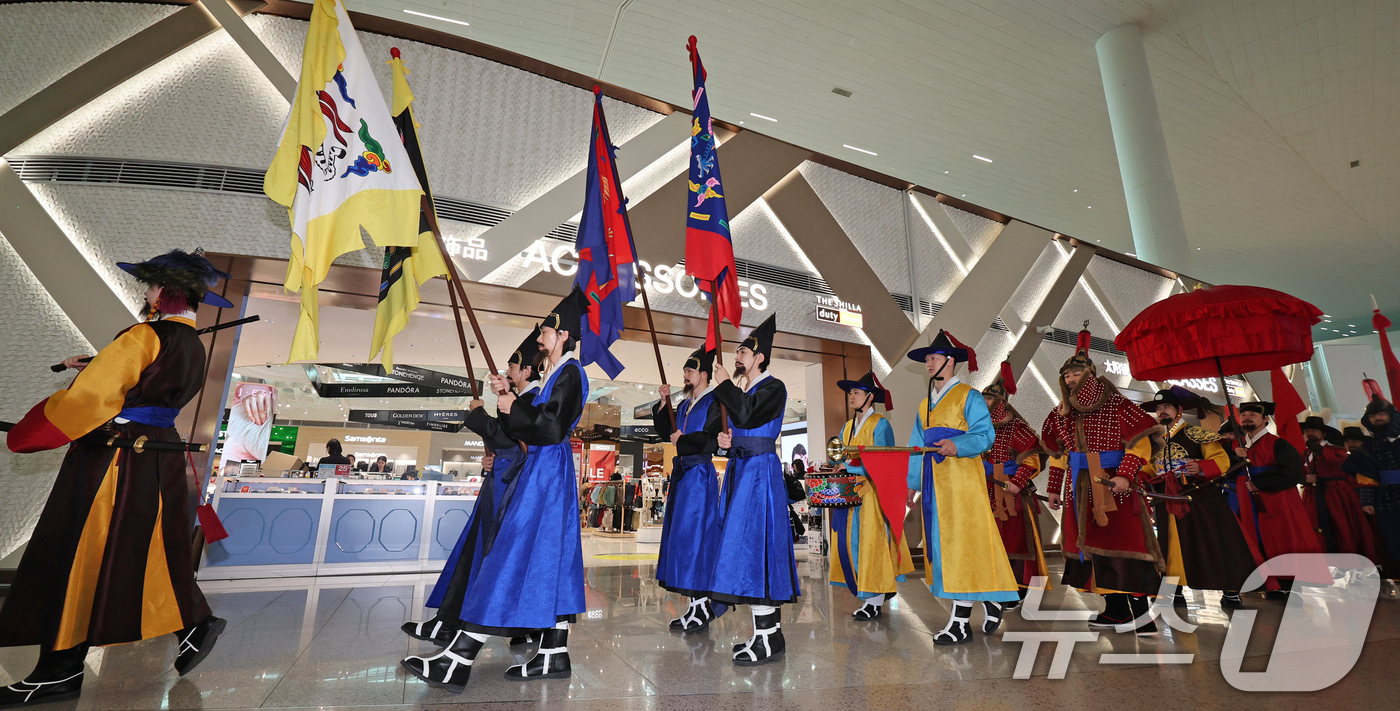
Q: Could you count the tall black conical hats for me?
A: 4